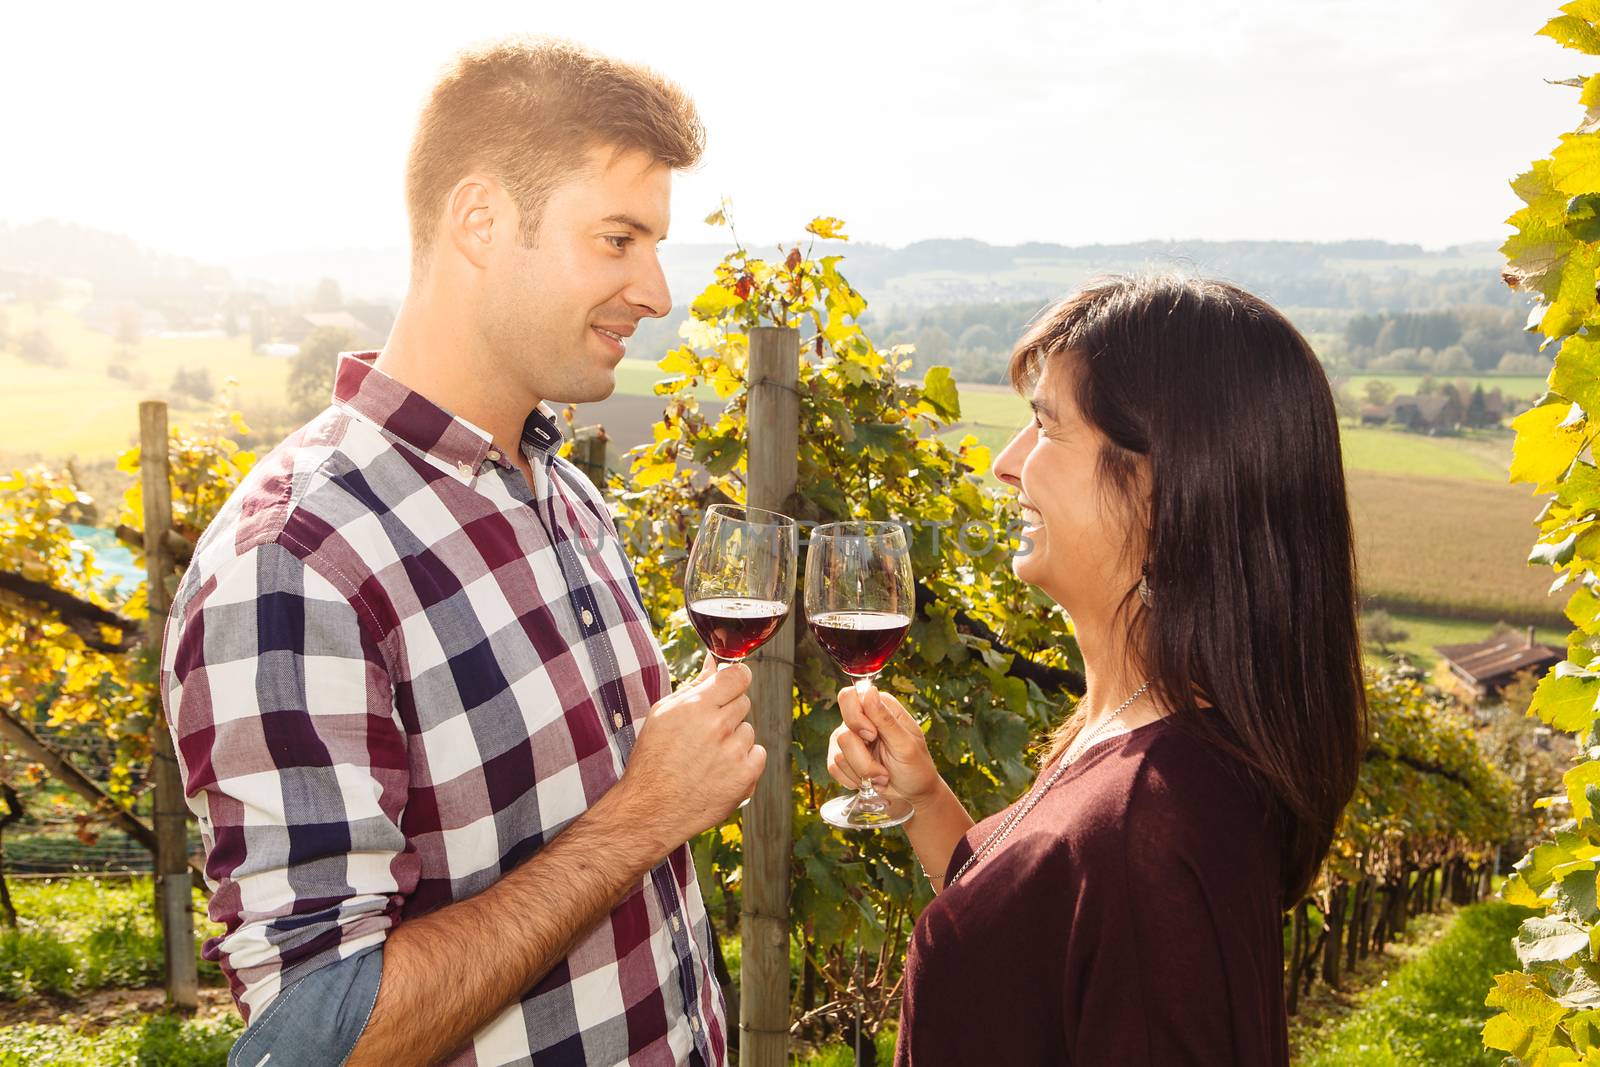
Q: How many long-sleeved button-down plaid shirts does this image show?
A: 1